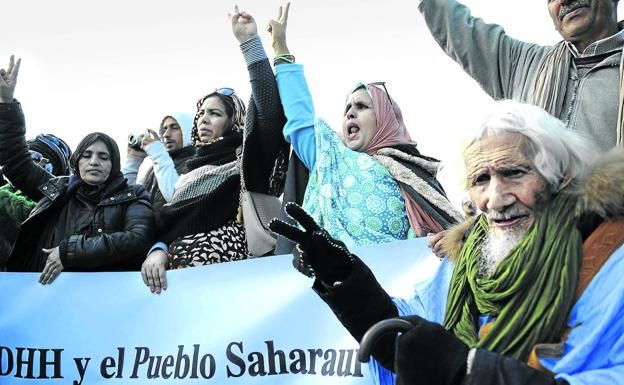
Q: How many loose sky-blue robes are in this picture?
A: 1